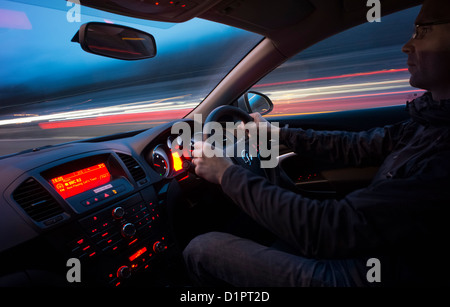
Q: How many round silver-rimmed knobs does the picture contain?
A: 4